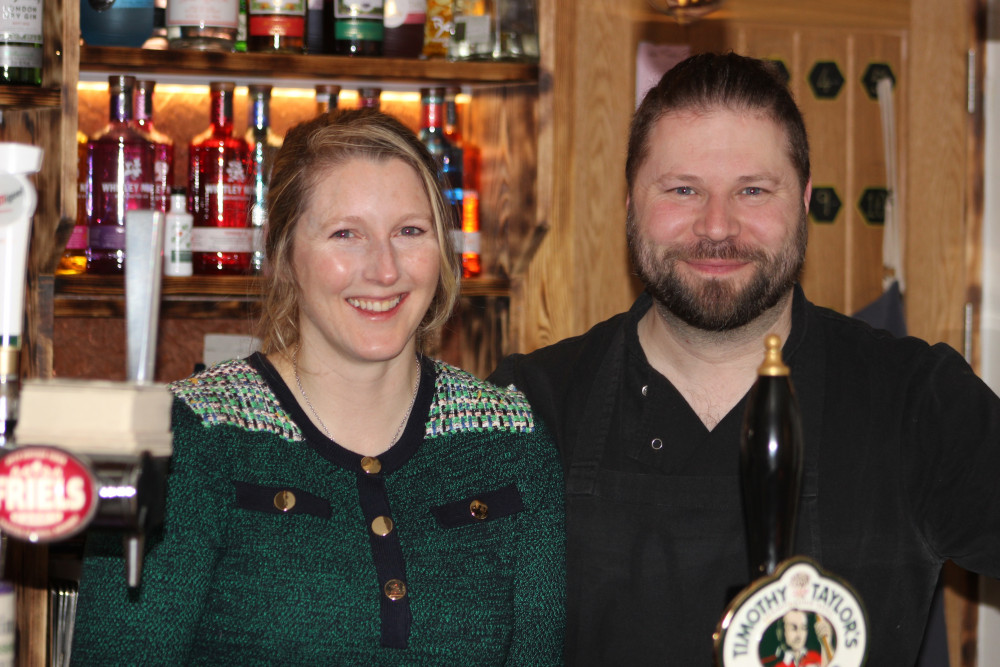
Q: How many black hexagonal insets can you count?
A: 5